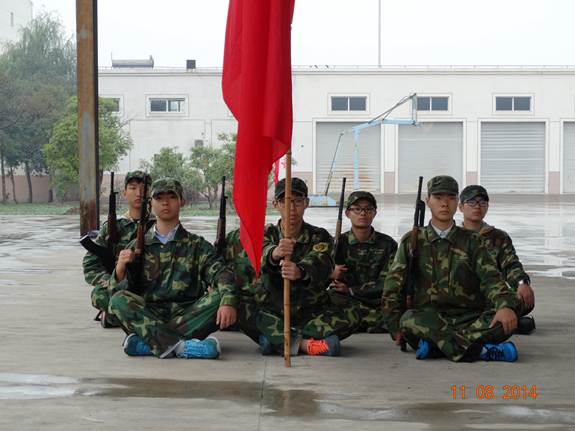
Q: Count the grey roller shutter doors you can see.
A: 4